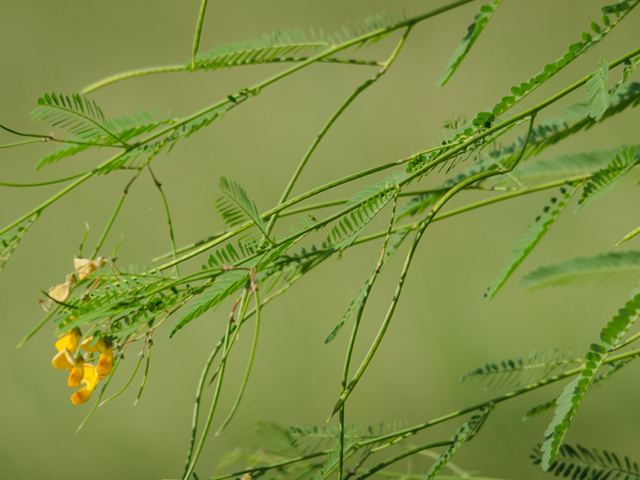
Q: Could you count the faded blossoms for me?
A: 2